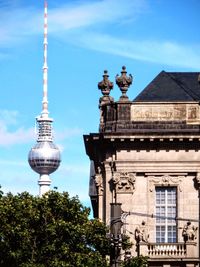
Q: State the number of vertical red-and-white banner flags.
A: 0